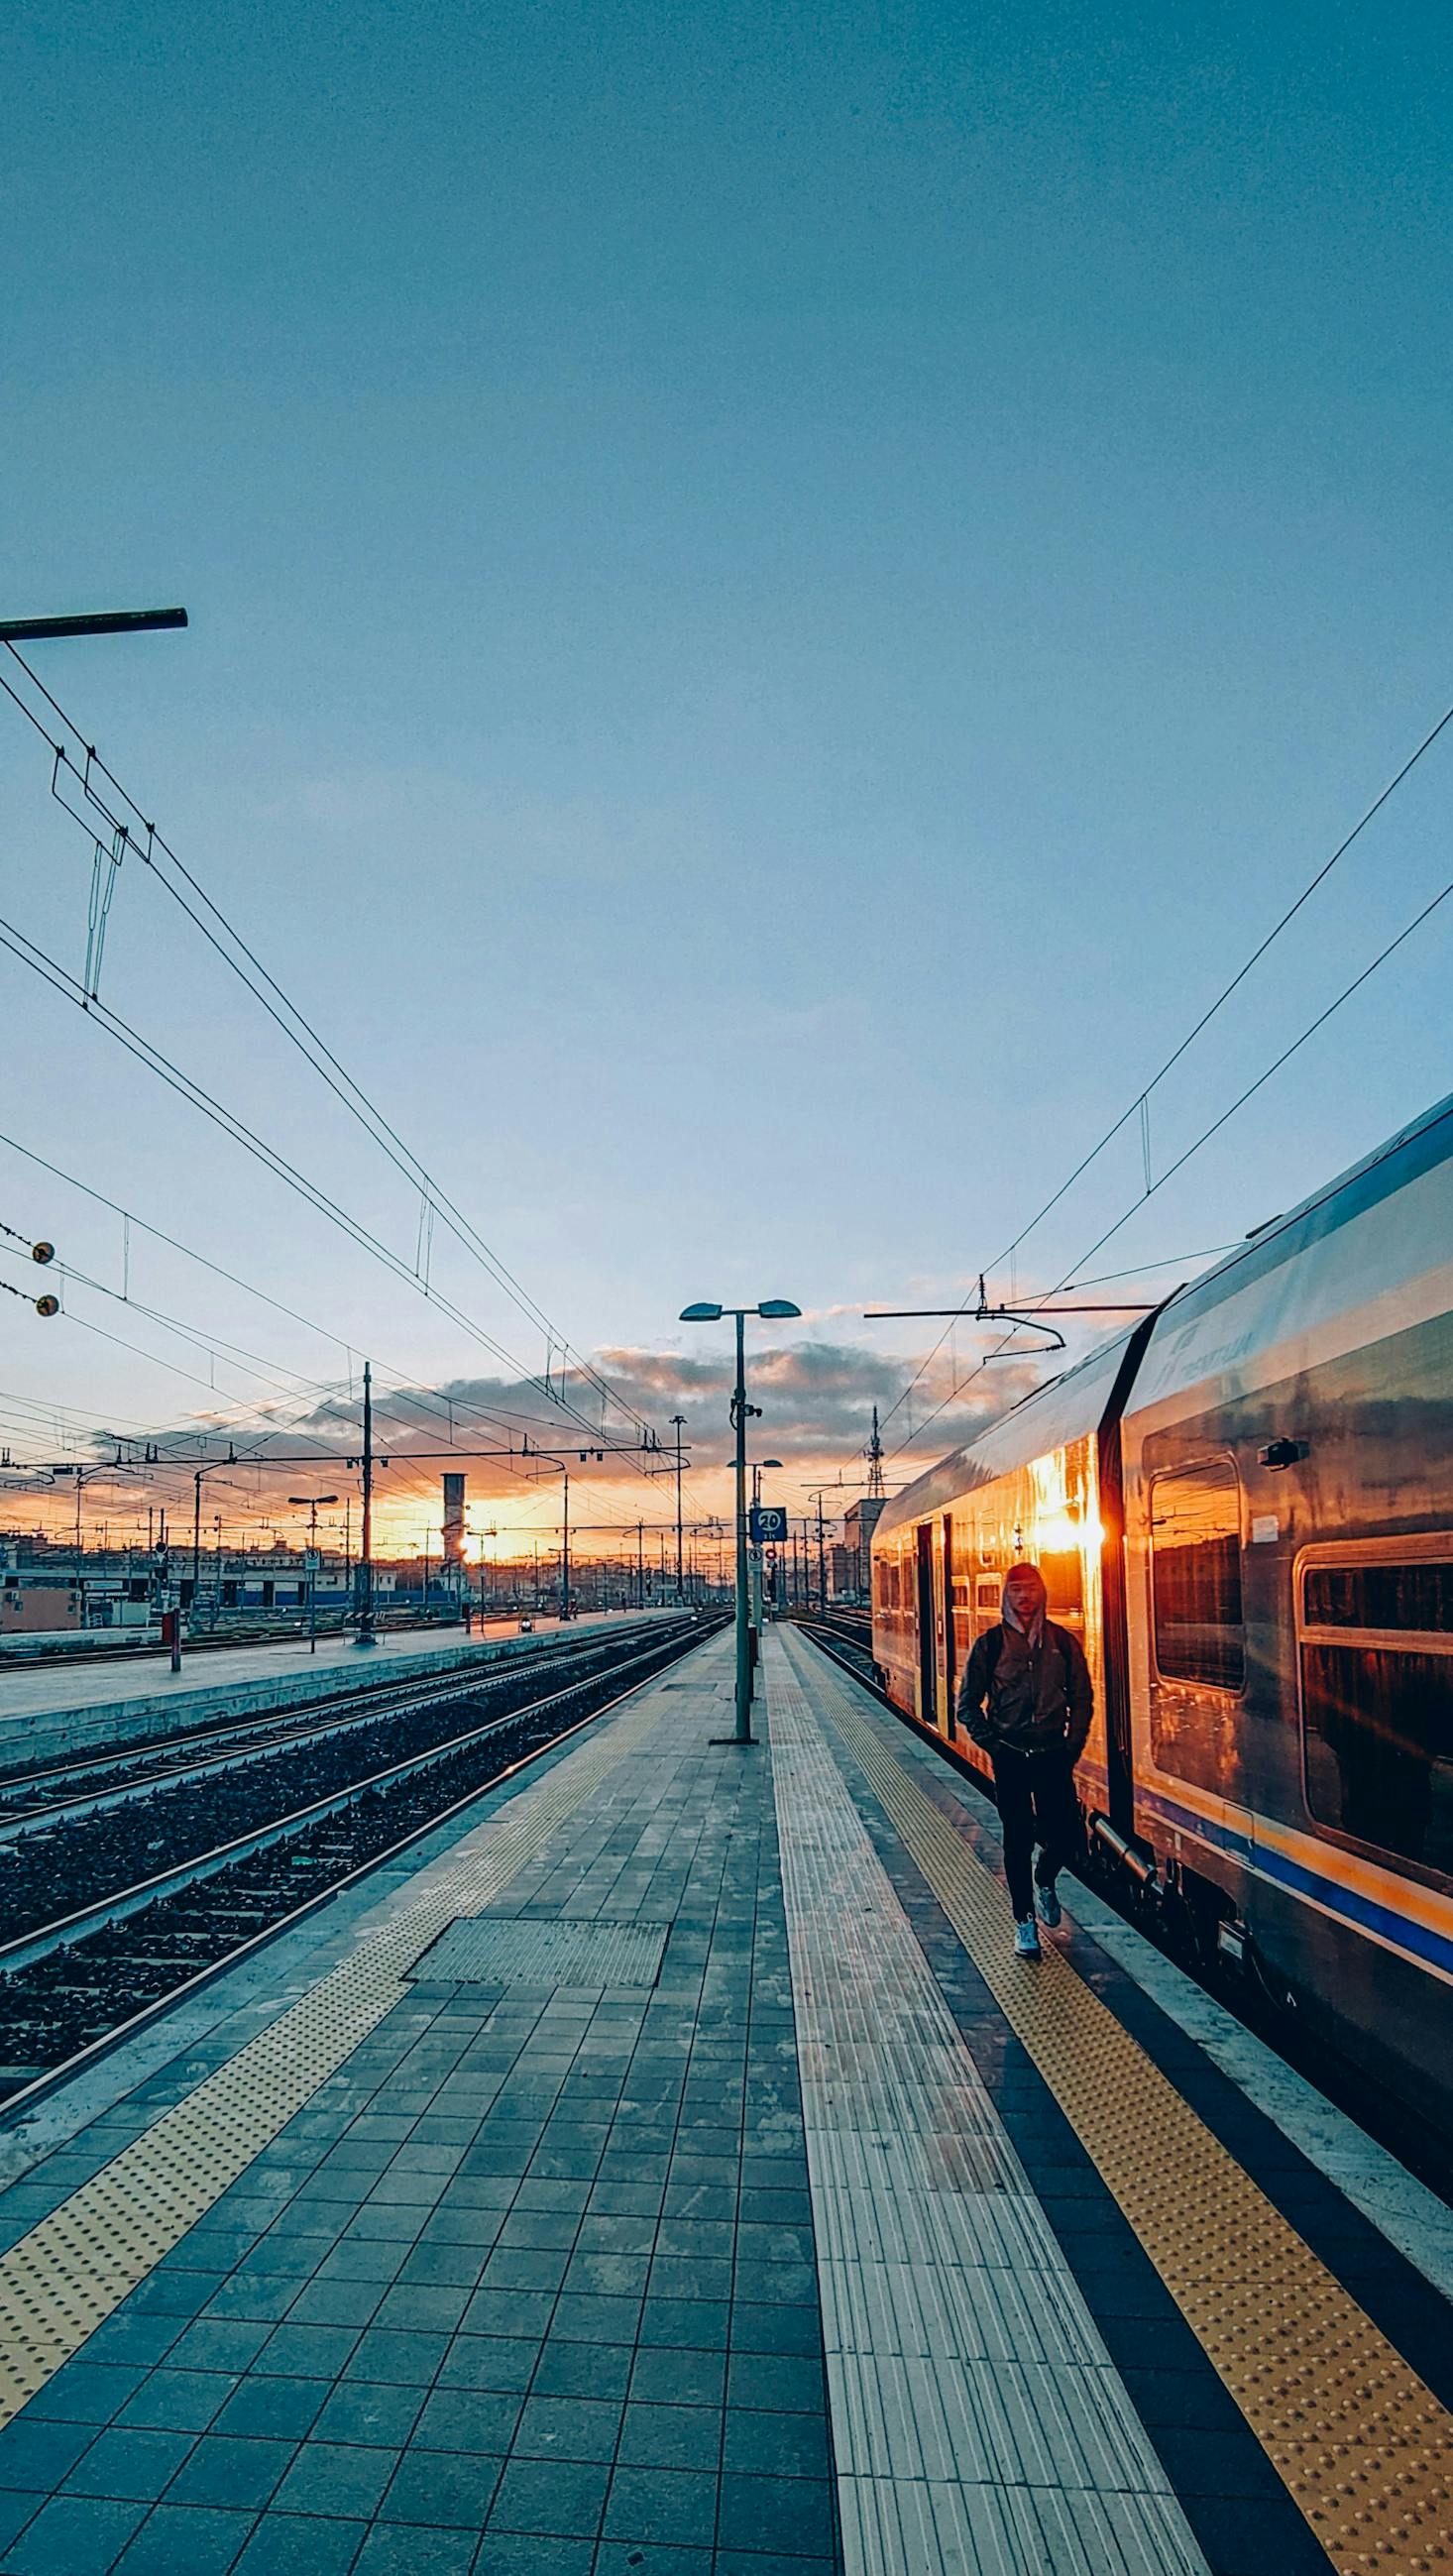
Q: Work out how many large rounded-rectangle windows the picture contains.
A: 2